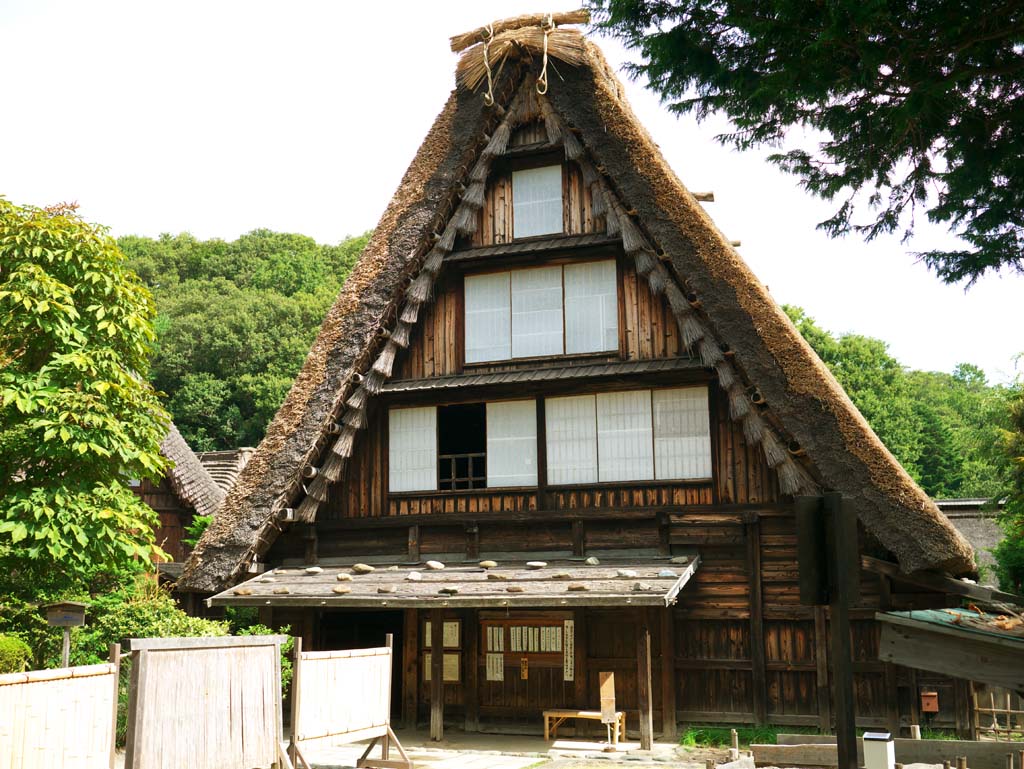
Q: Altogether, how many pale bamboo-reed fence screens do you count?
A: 3